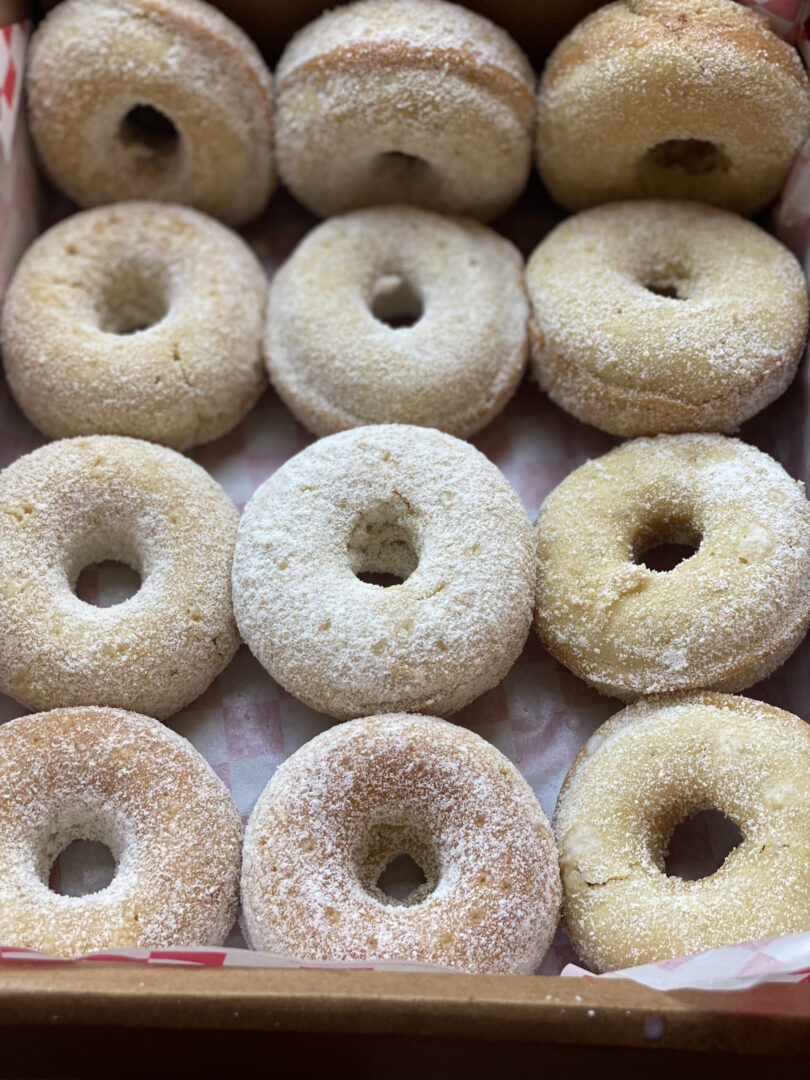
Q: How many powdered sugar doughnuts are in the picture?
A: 12